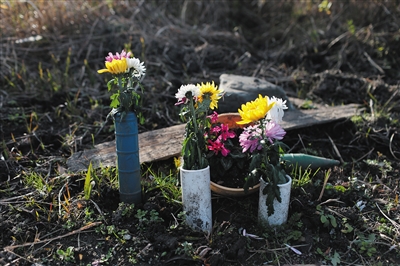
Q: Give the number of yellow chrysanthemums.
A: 3